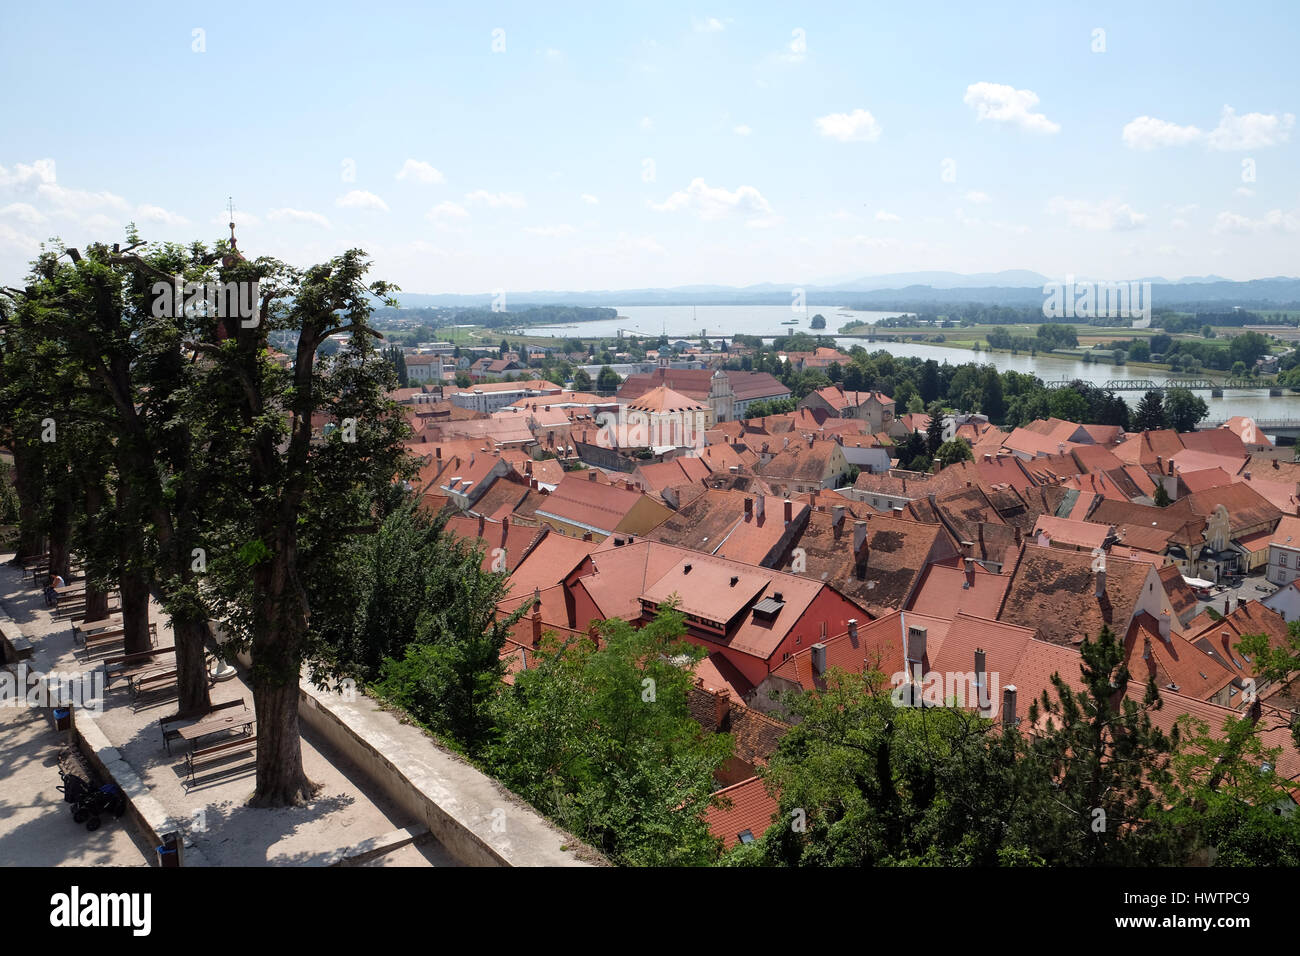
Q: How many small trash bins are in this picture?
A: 2